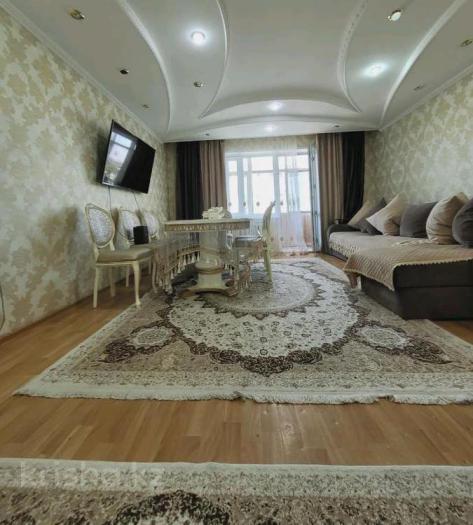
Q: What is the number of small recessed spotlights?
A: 13